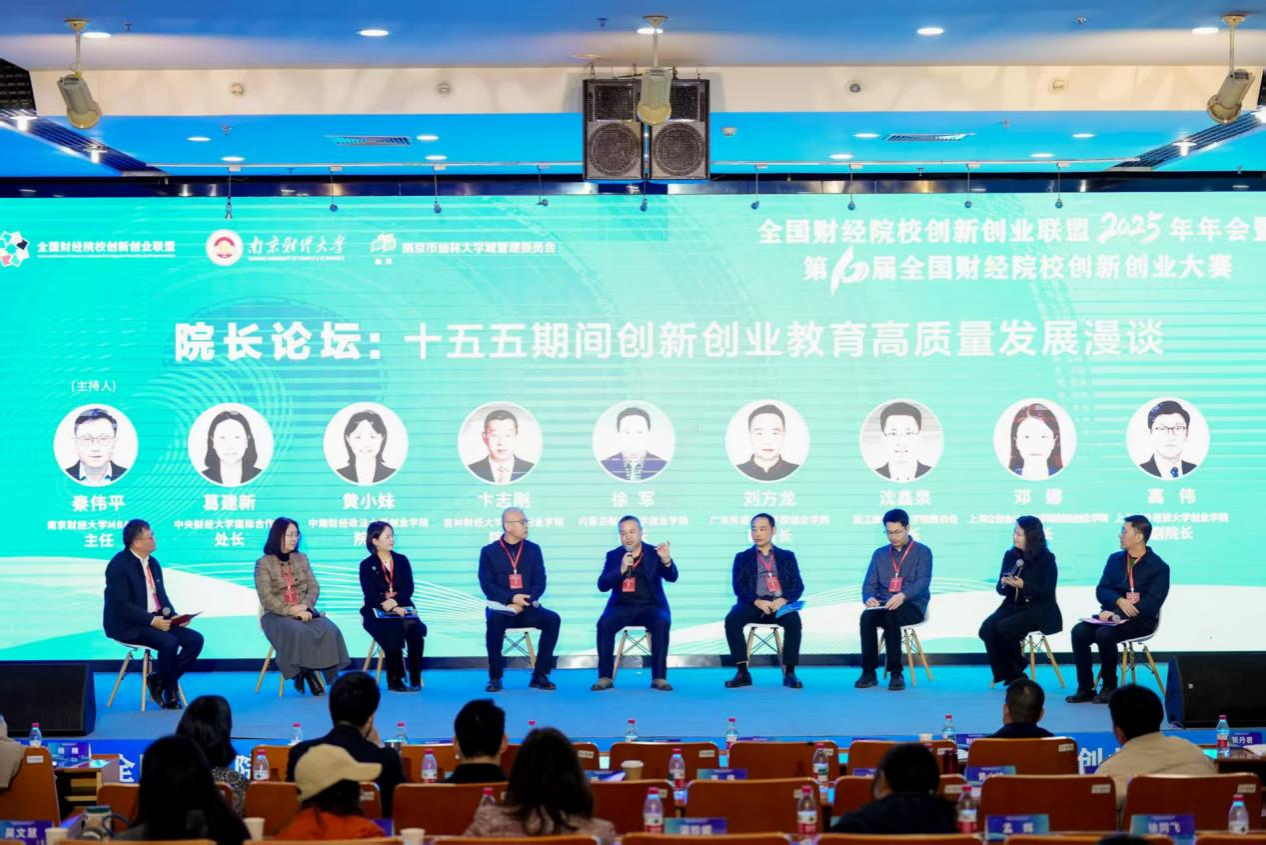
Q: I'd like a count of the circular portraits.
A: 9